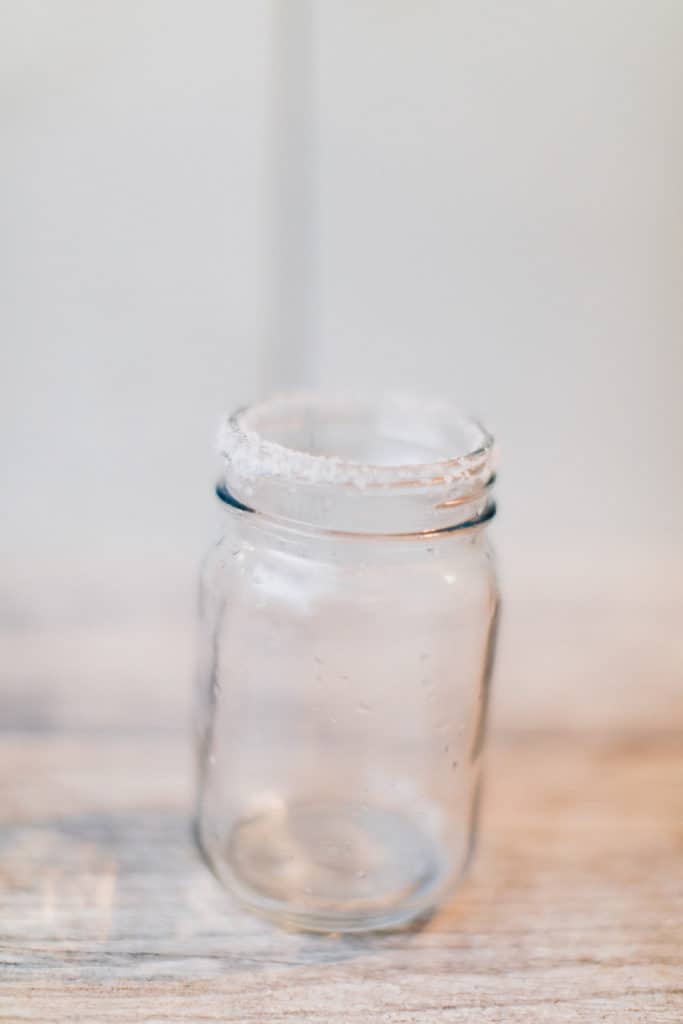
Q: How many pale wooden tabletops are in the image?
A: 1